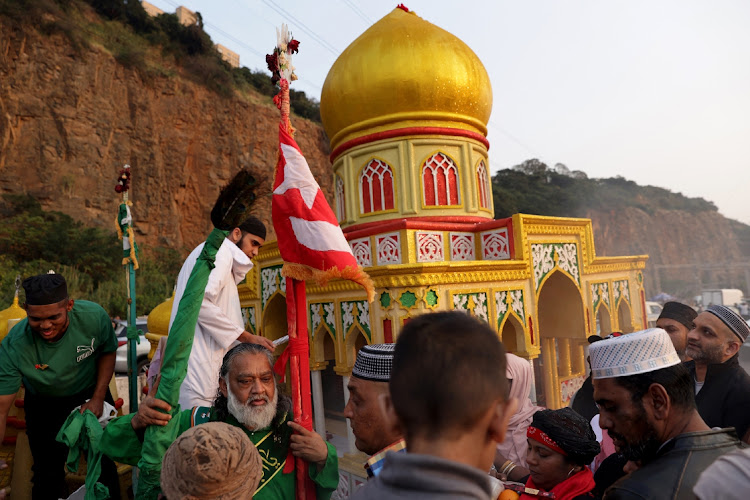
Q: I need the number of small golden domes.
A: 2